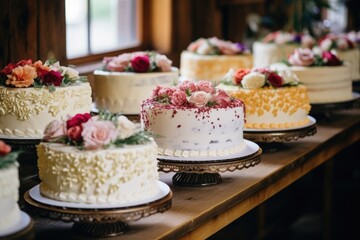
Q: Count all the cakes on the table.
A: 10